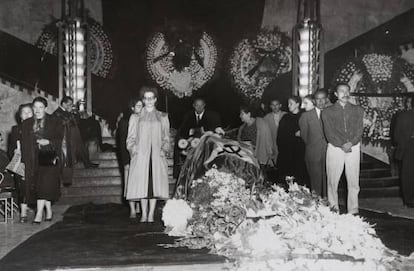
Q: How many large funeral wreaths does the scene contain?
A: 4